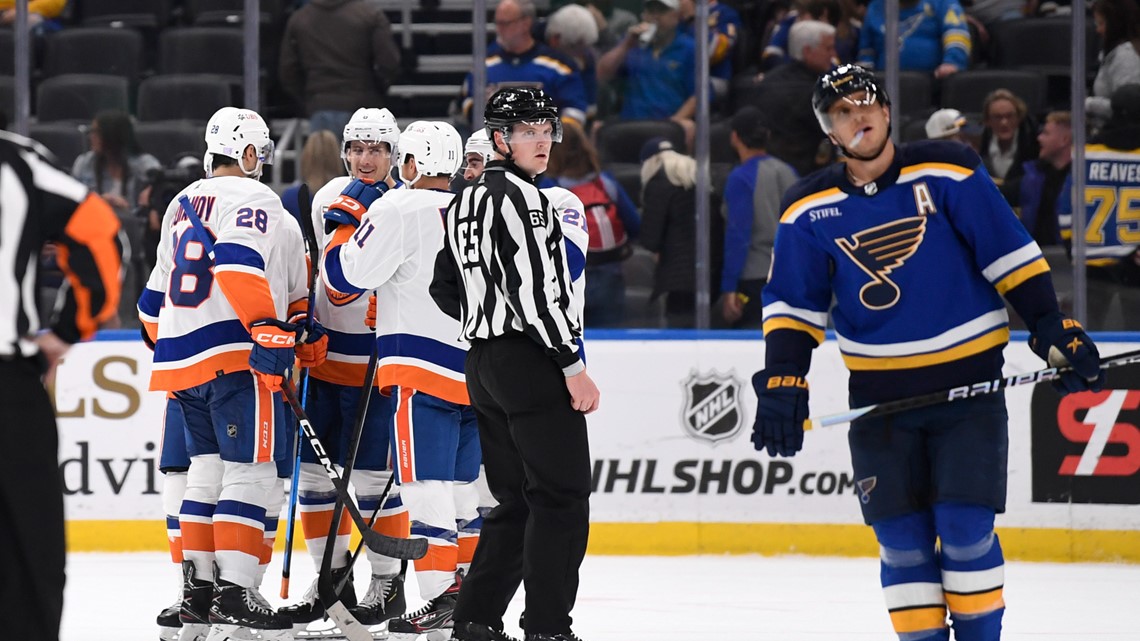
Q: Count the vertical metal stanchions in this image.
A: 6